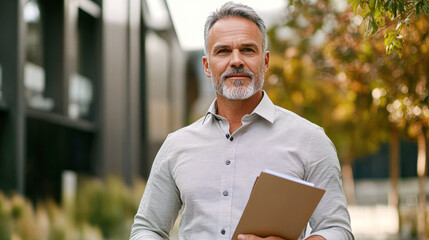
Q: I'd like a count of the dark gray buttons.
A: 5